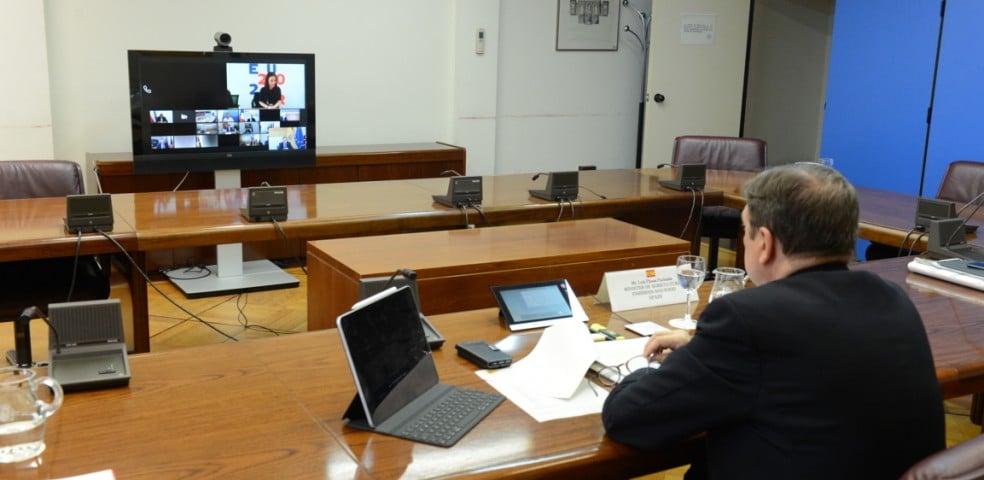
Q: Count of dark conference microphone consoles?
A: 9